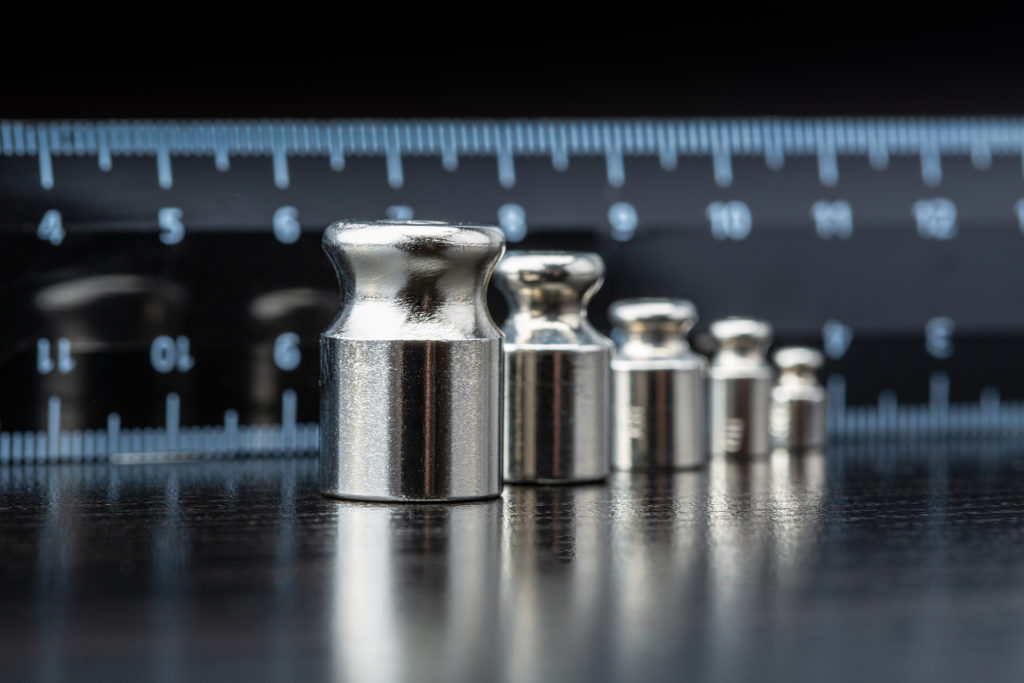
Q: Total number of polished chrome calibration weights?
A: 5